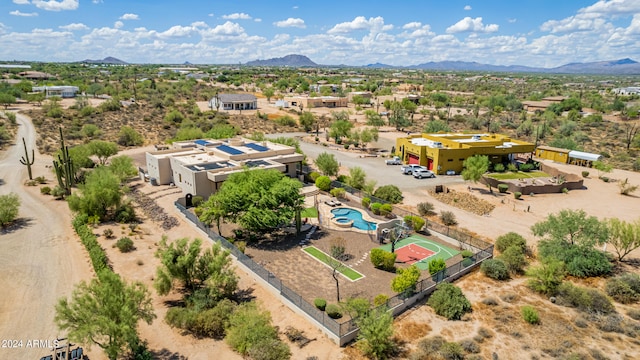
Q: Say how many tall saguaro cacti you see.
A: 2